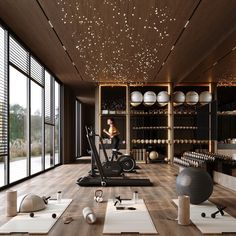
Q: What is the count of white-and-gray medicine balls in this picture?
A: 6